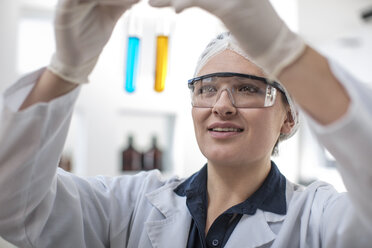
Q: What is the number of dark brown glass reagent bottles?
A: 2